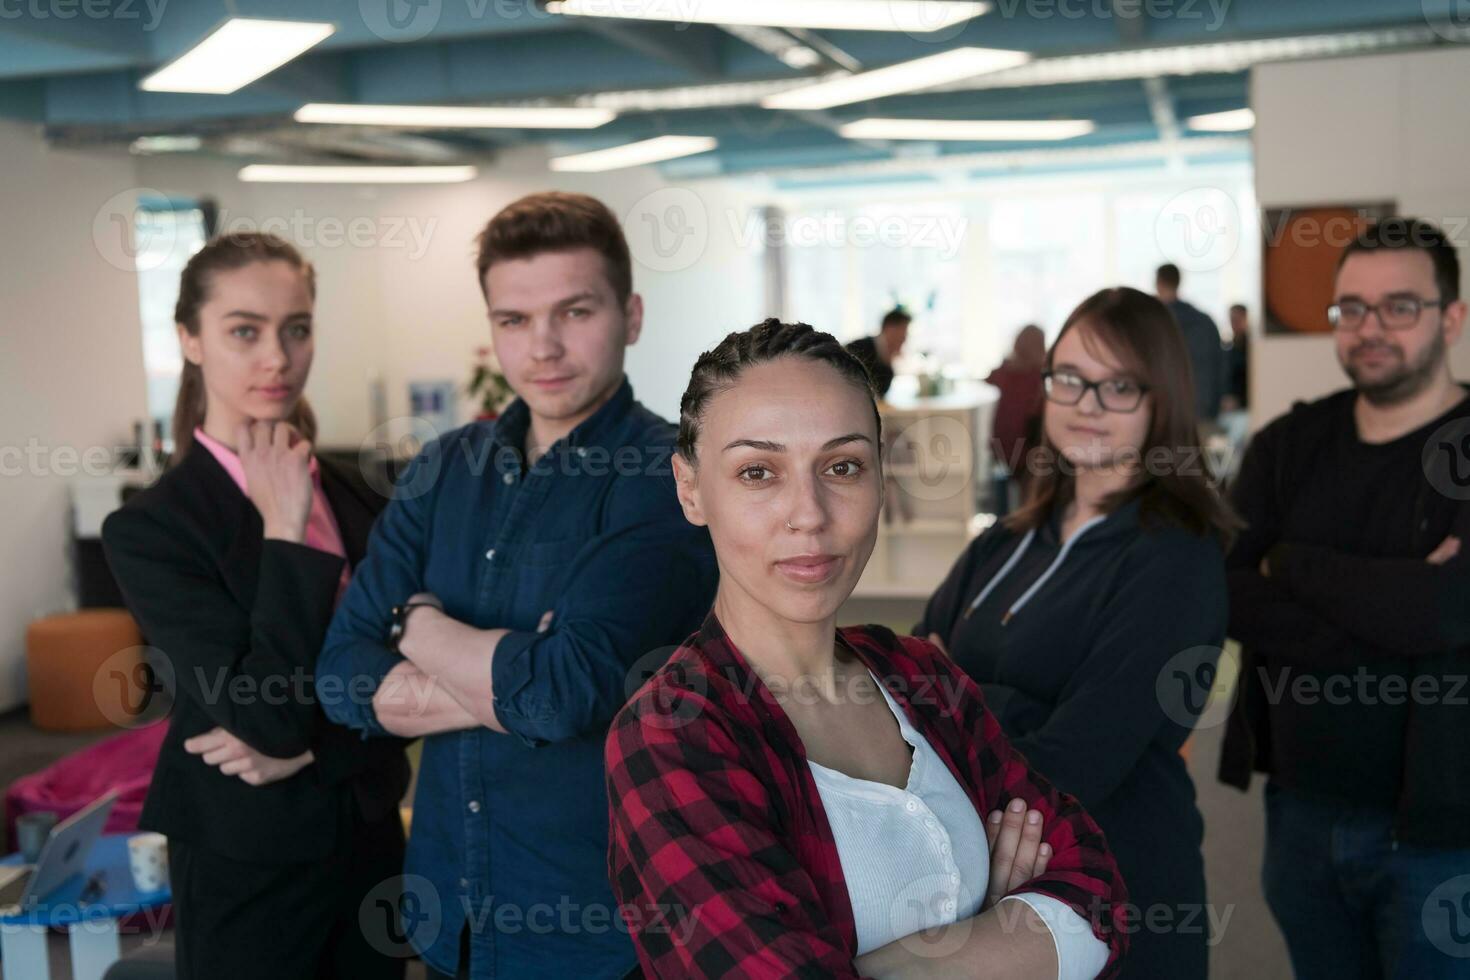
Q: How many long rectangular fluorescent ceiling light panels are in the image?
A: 8